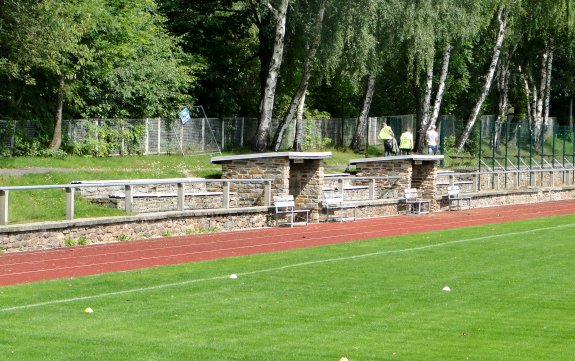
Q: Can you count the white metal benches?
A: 4